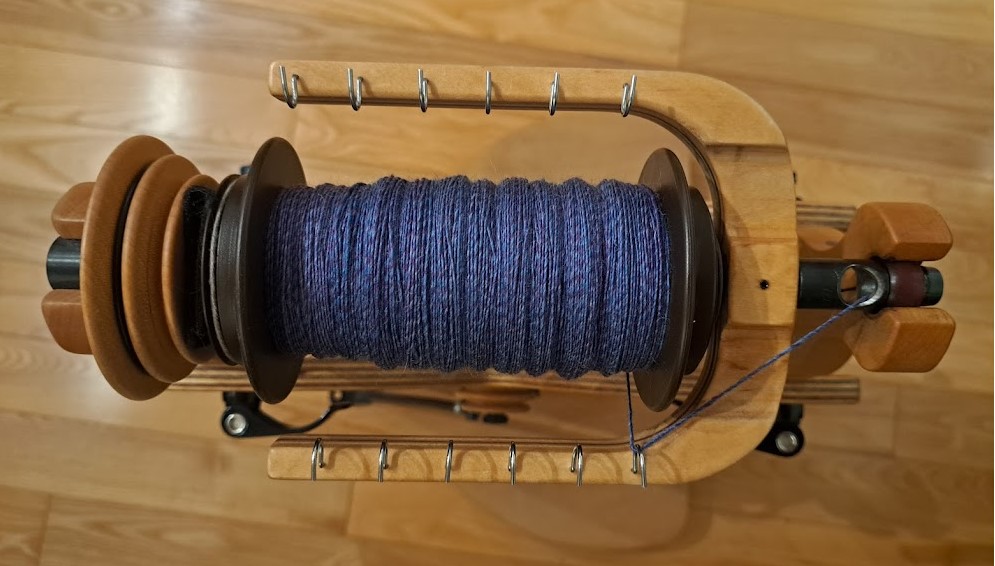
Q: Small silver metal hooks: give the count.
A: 12